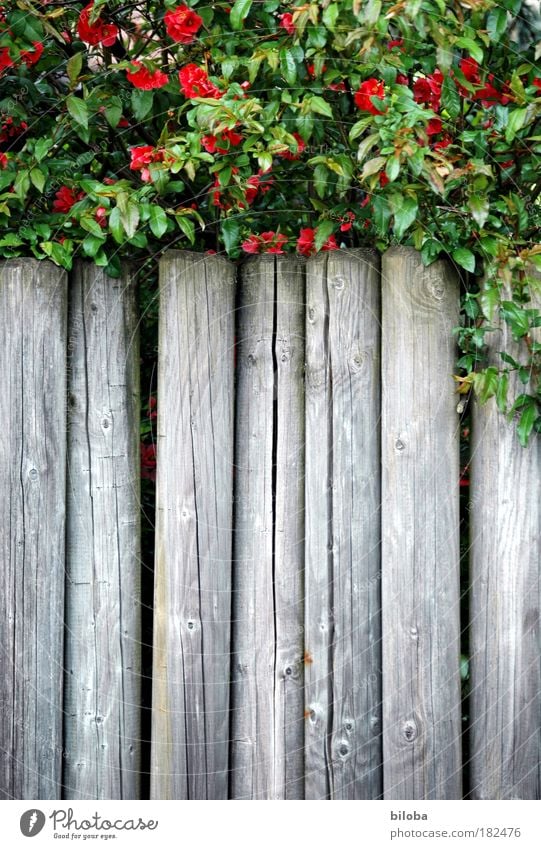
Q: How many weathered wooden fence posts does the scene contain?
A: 7